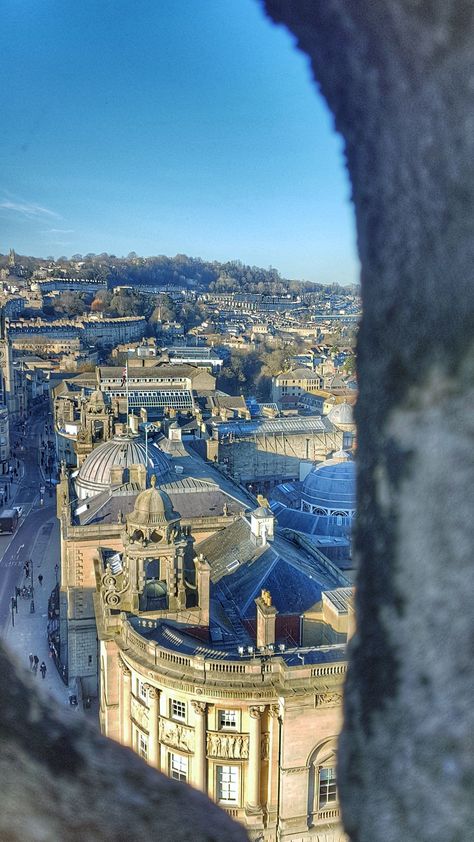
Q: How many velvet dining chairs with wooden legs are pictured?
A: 0